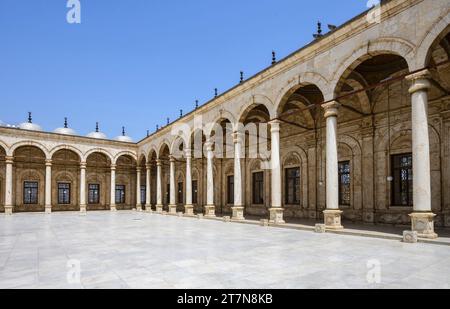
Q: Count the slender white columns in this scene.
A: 14